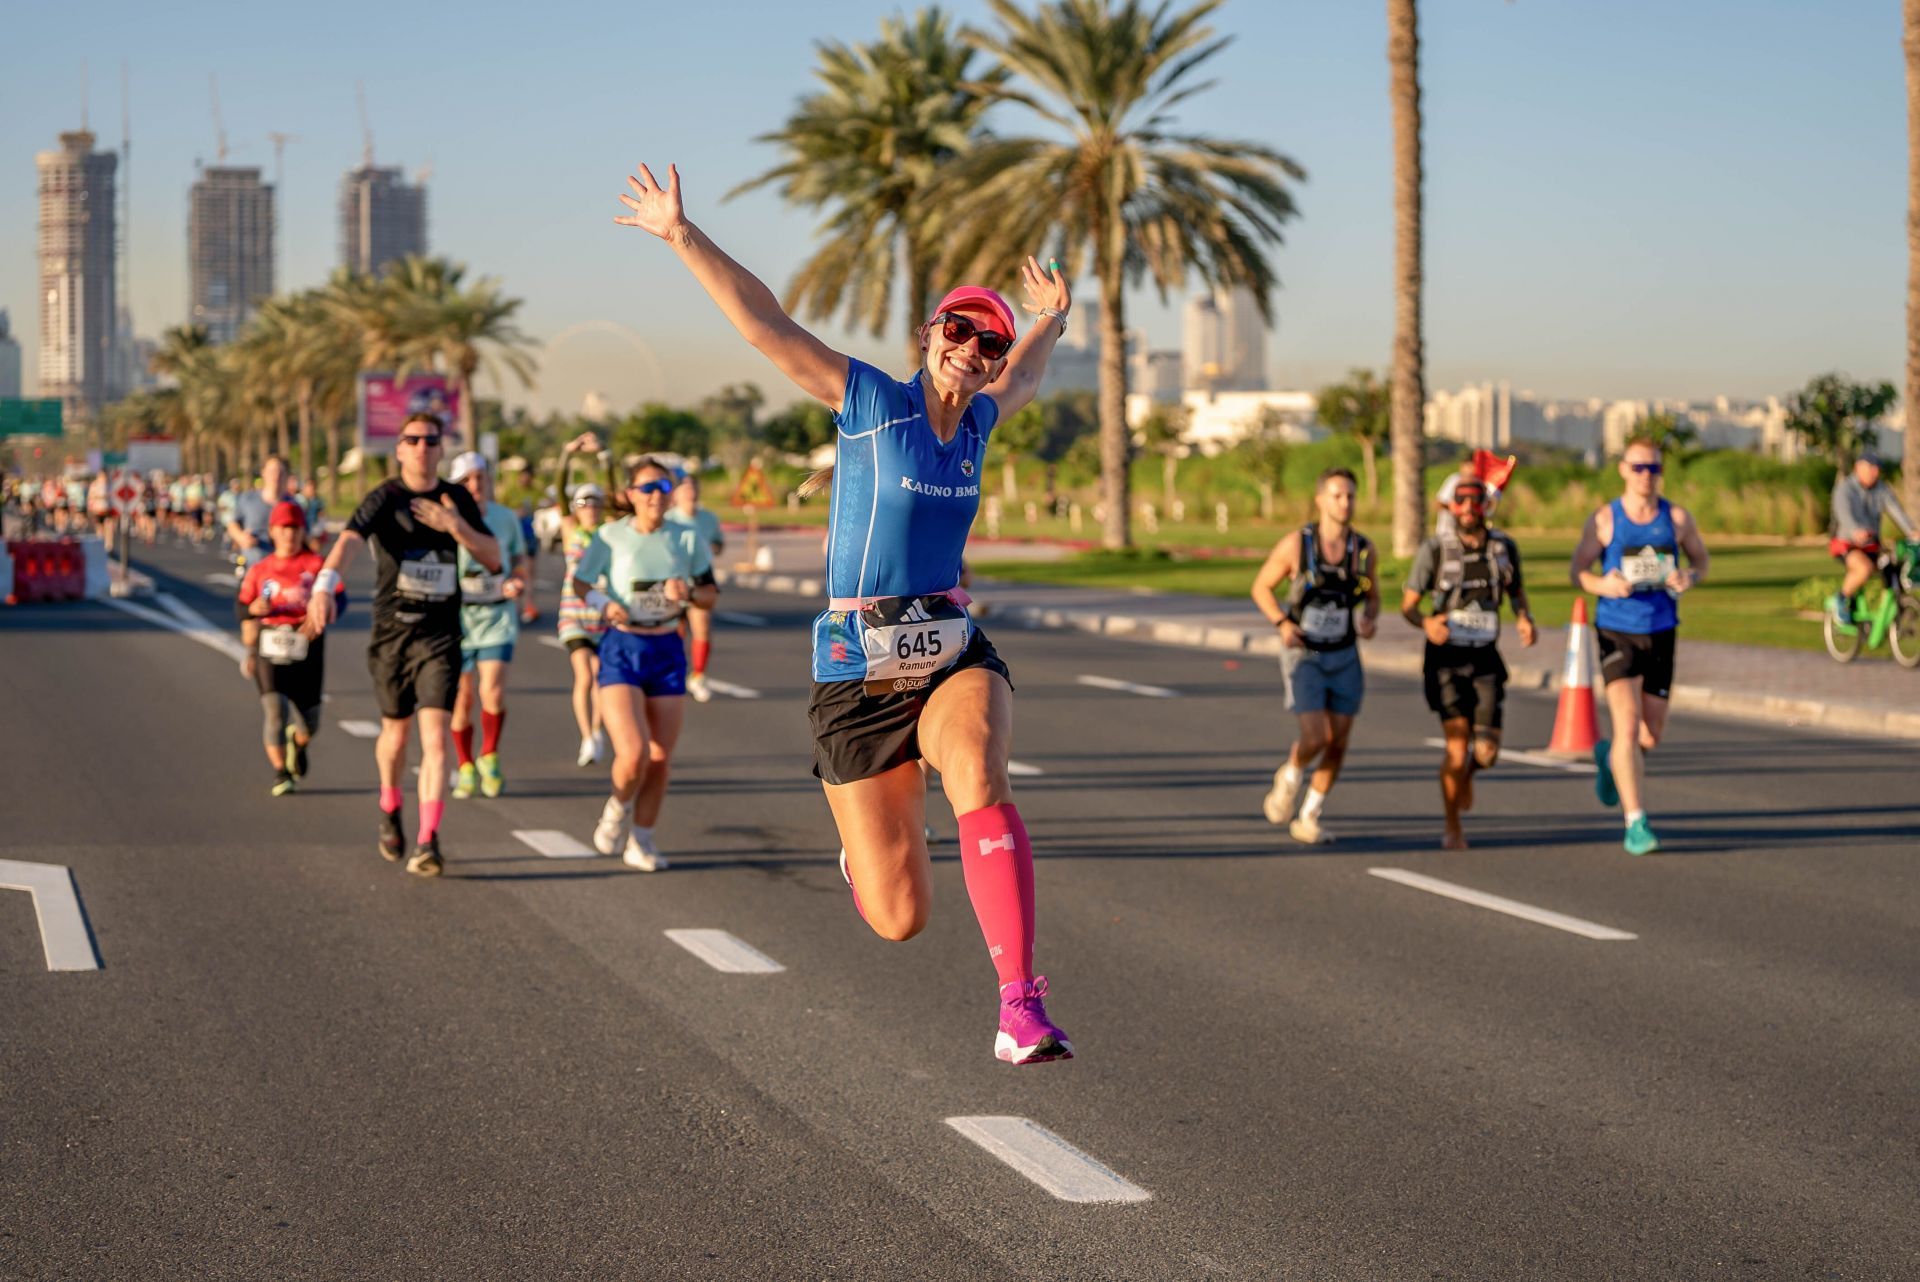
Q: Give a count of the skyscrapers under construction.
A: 3